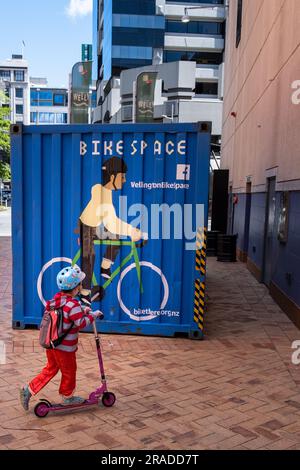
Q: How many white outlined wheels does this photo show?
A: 2